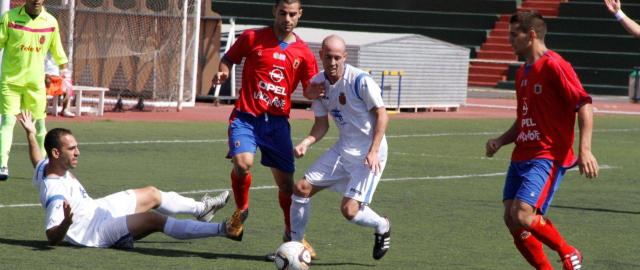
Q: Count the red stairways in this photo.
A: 1